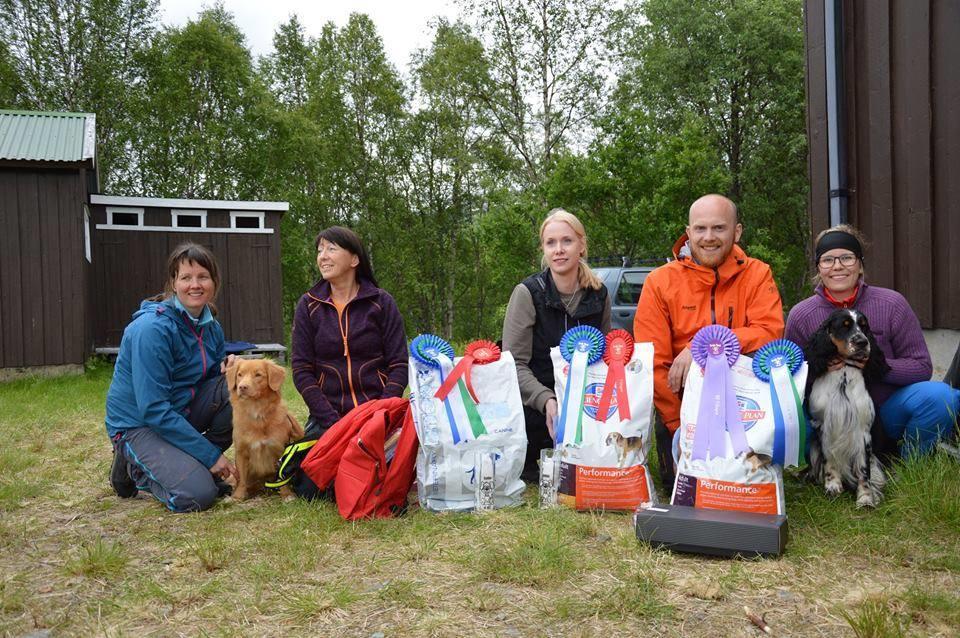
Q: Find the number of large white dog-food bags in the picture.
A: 3